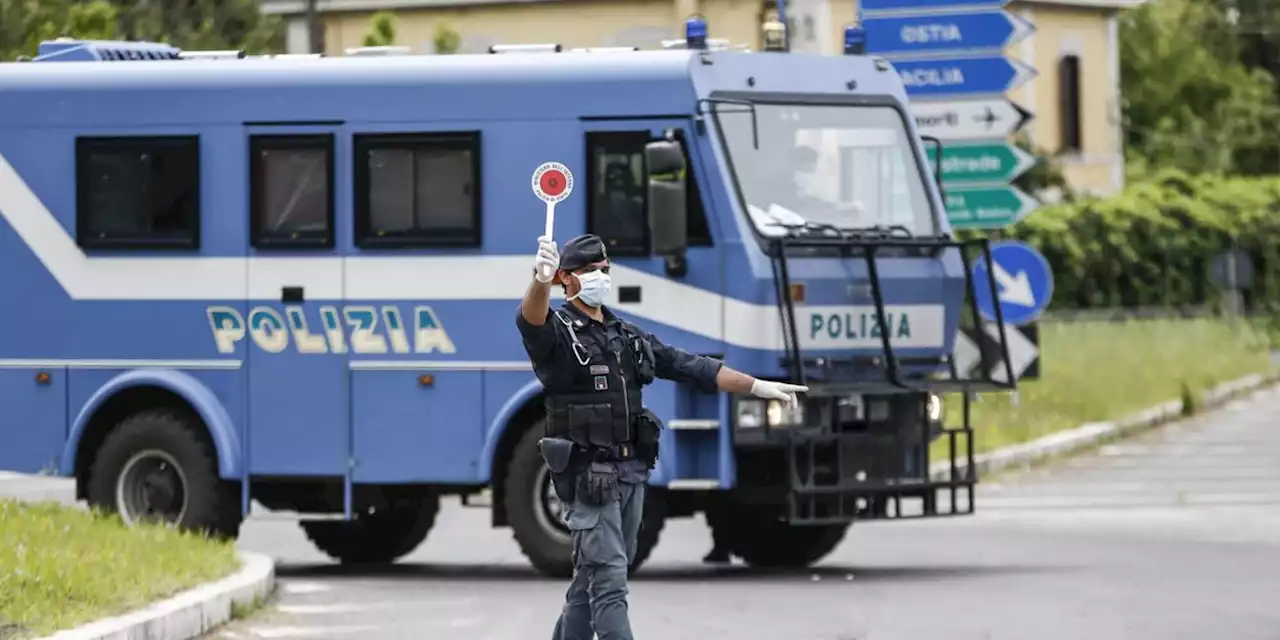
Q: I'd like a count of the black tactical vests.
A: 1